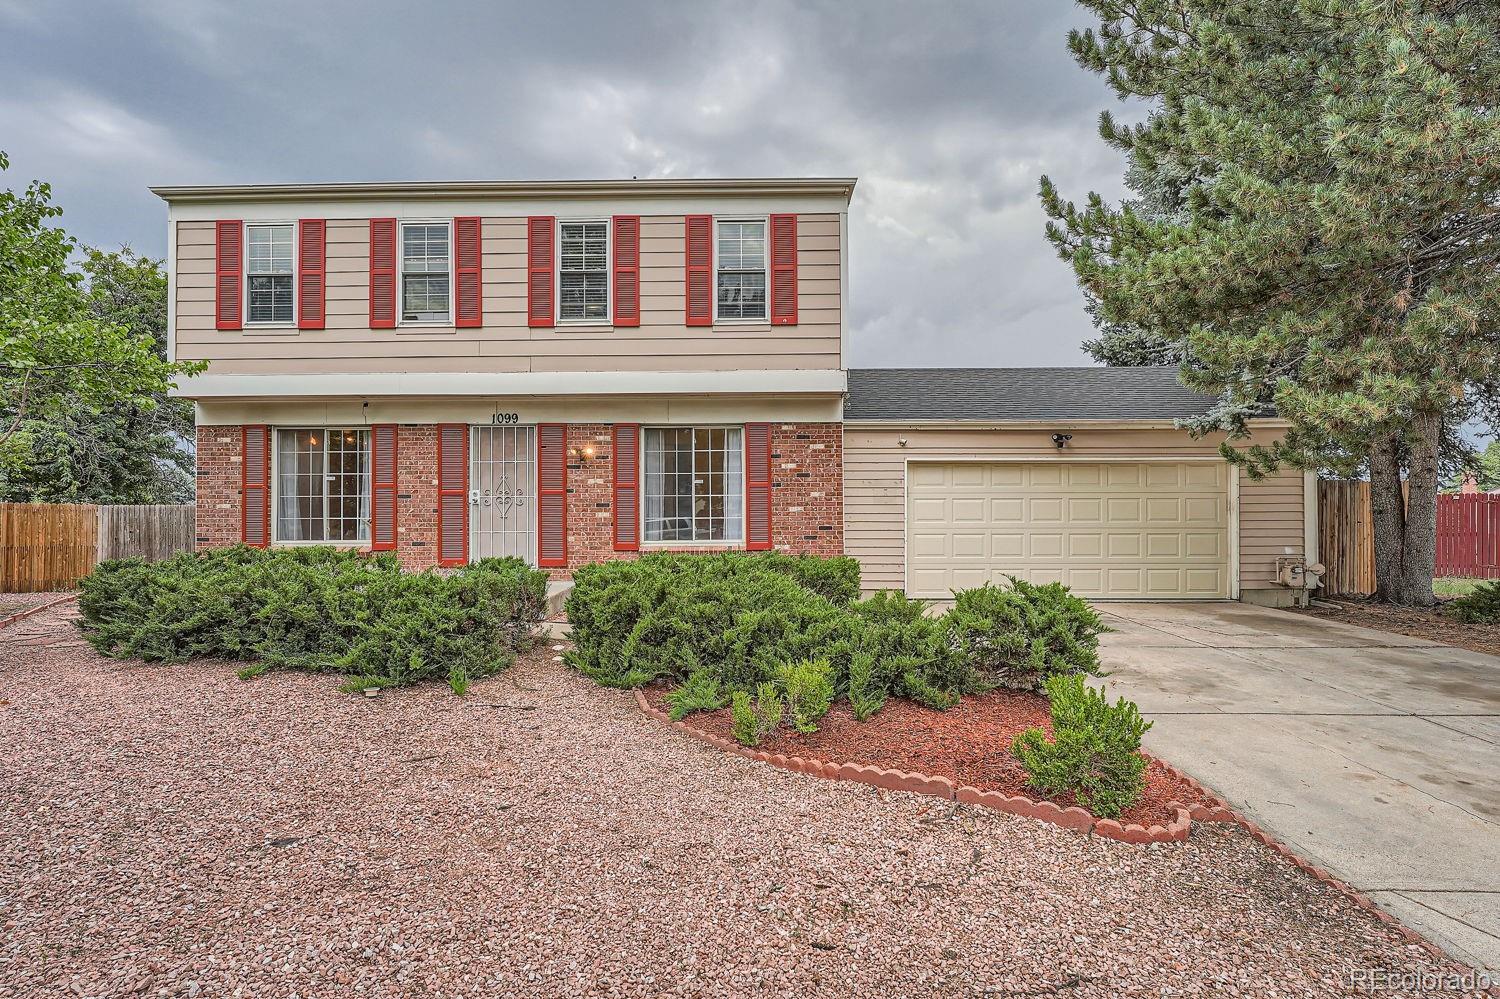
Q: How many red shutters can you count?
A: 14